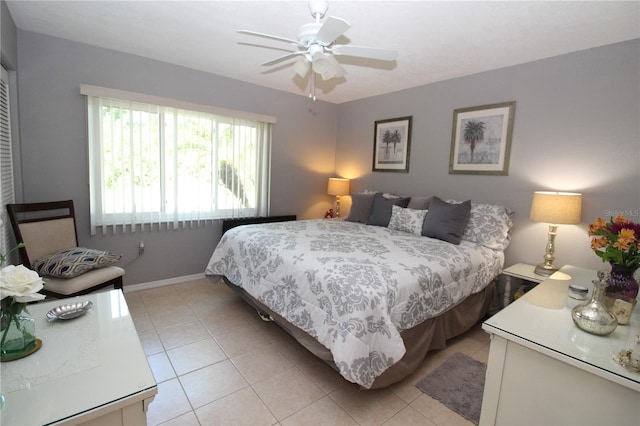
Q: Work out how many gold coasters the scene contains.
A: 1